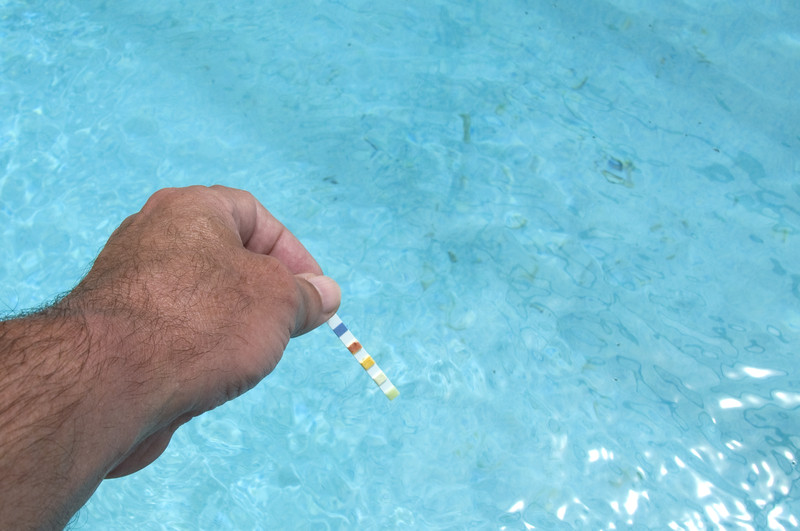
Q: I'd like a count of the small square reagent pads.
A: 5